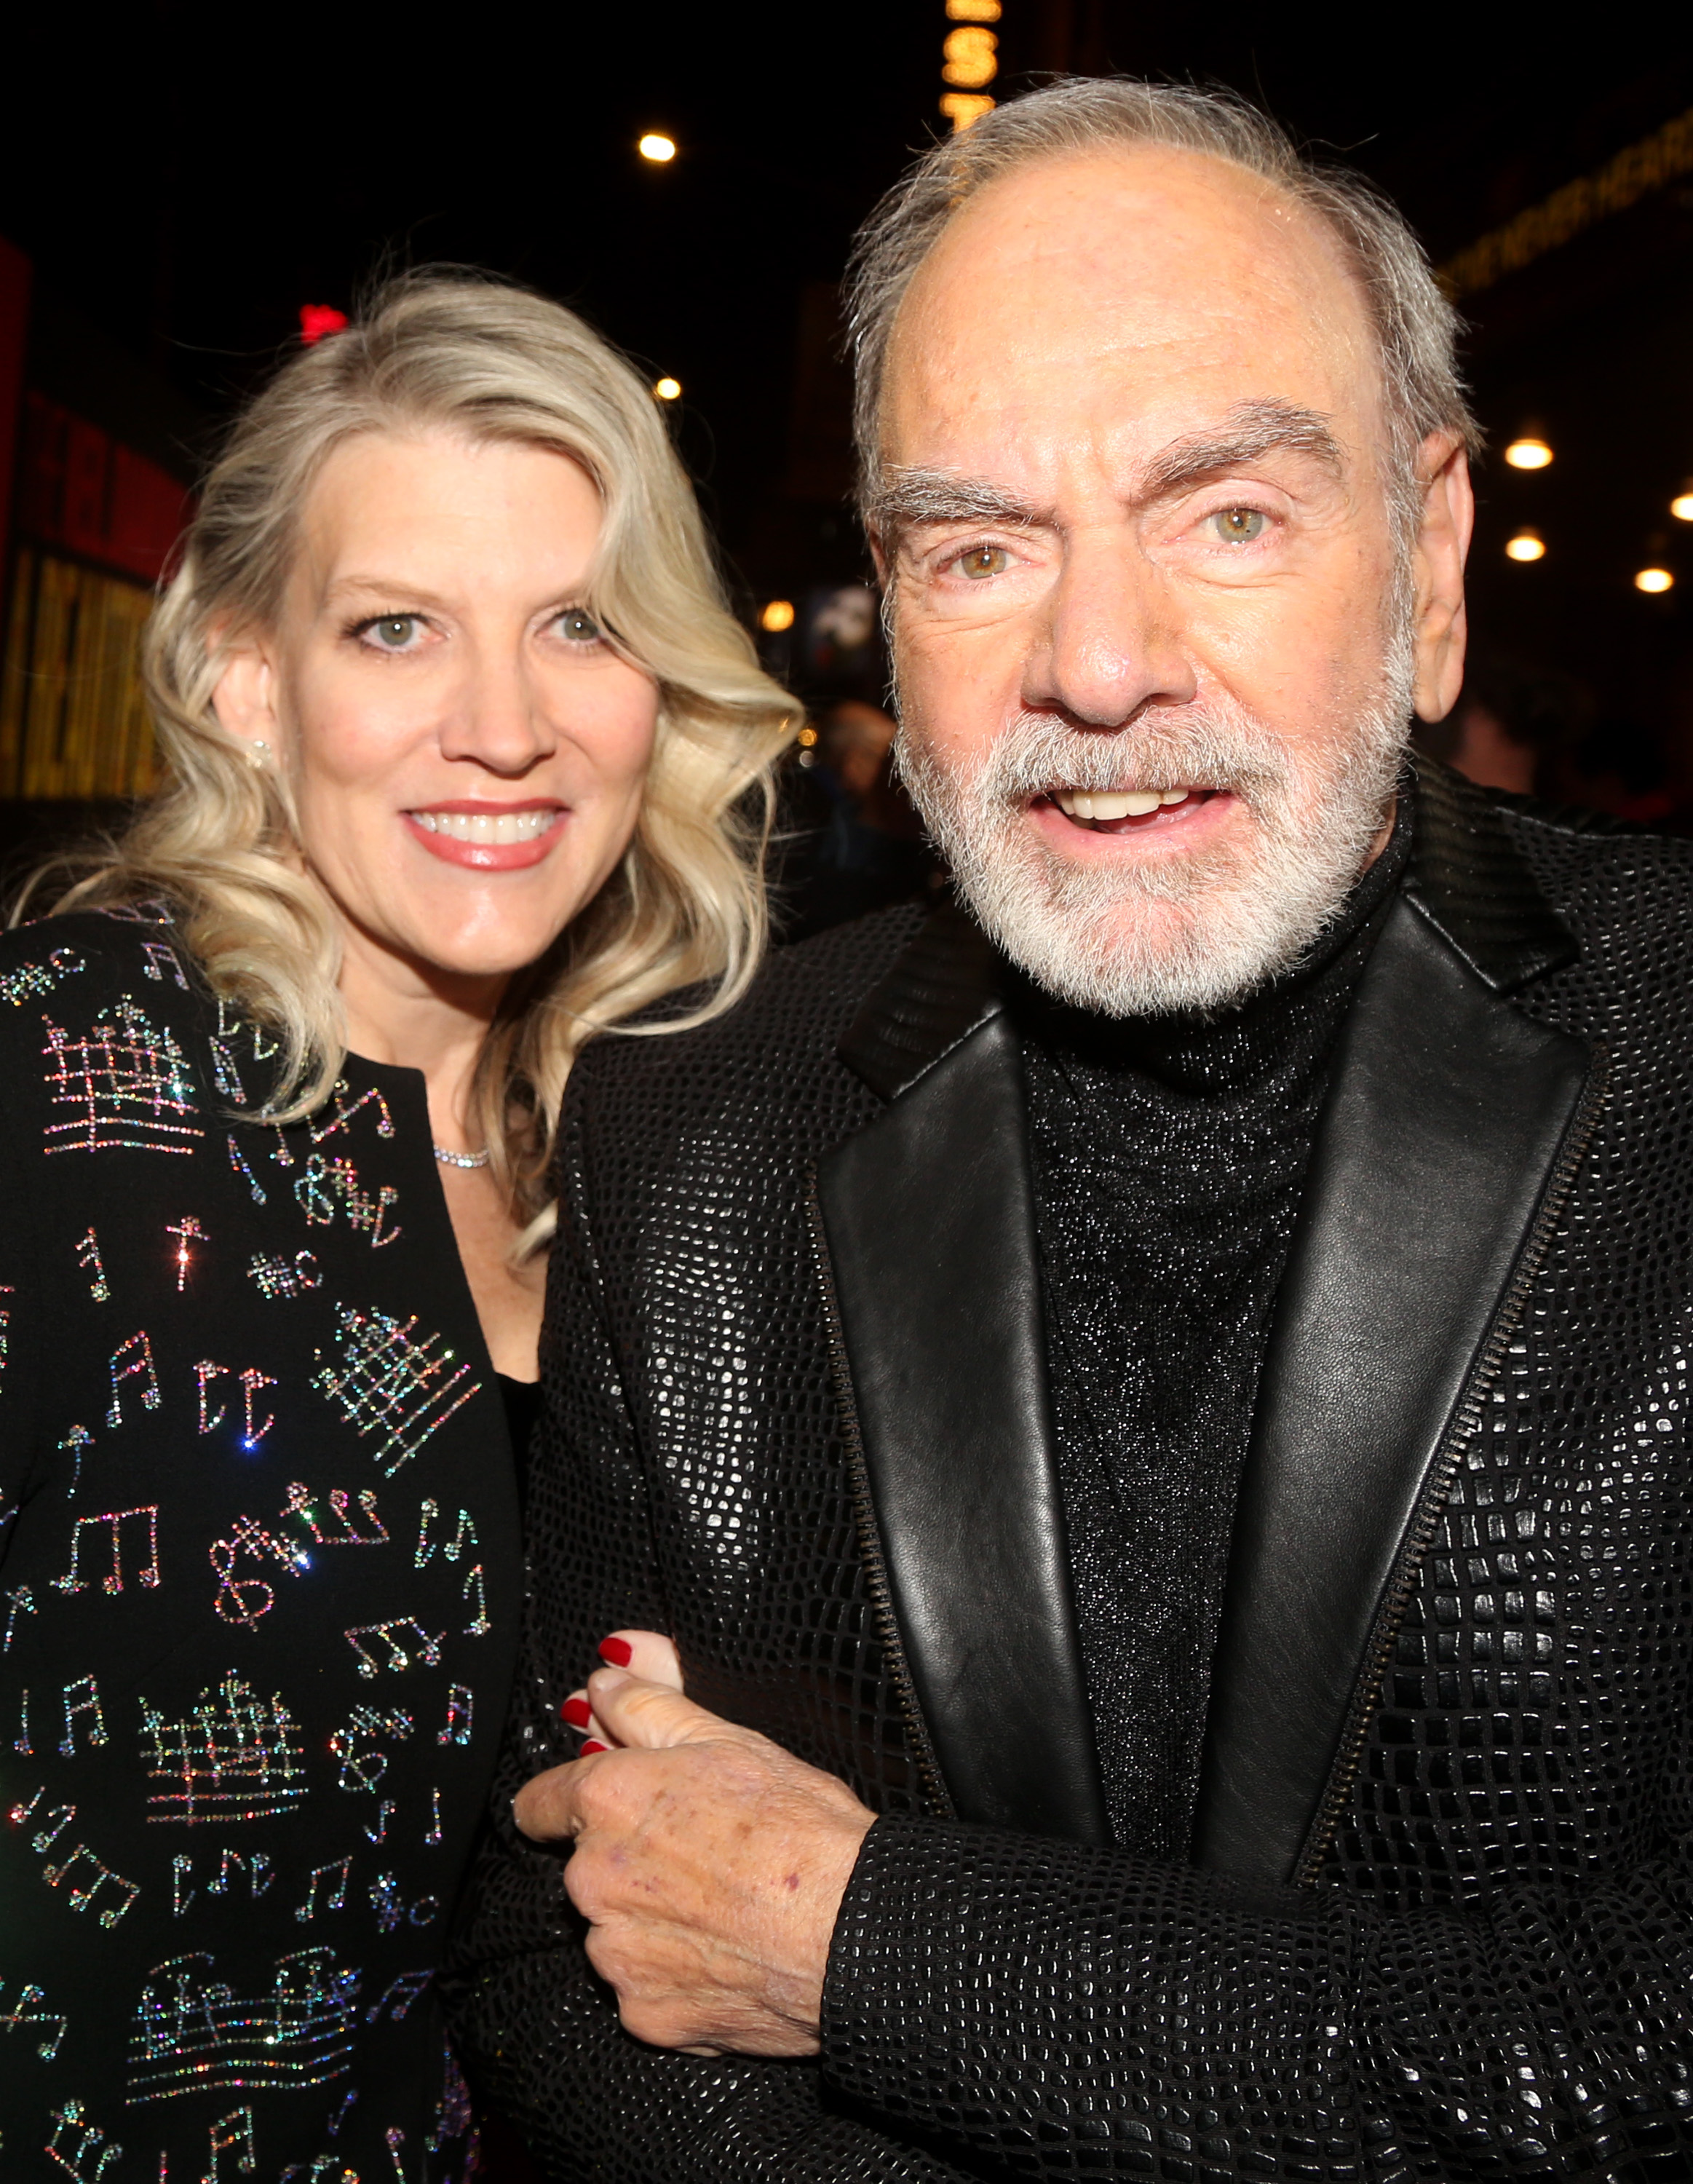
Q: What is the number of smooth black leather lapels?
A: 2